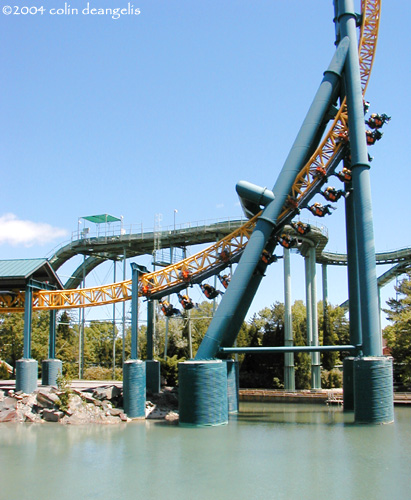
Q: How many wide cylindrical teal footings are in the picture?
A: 8